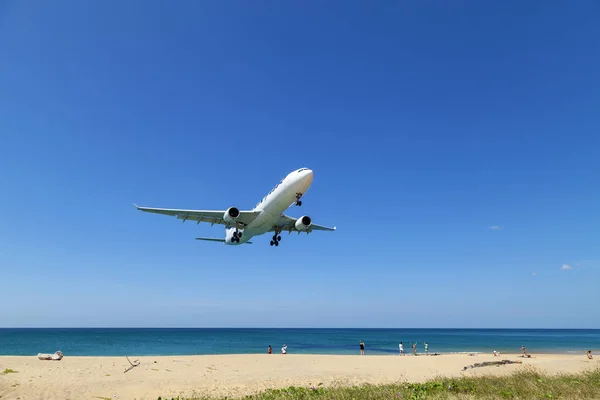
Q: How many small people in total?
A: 9